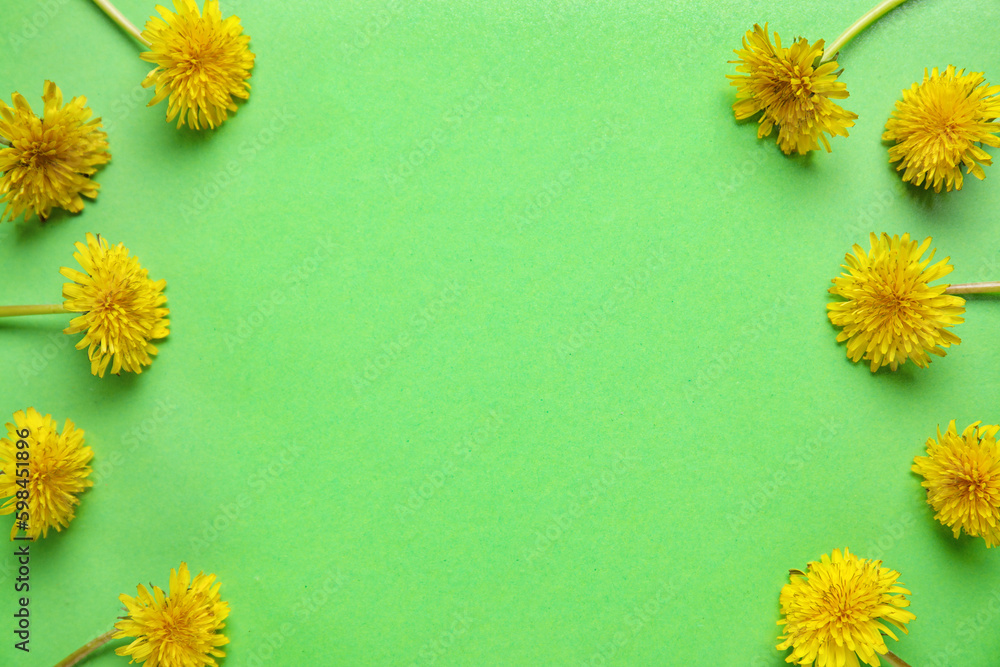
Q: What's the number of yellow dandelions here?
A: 10